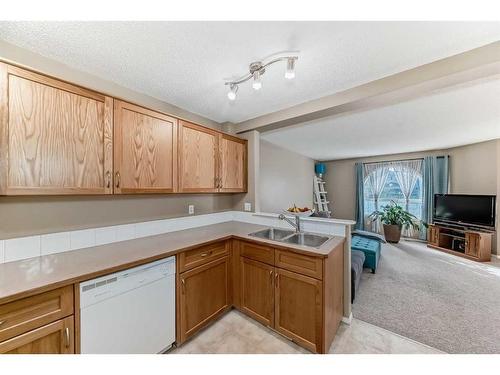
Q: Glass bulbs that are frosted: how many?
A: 3